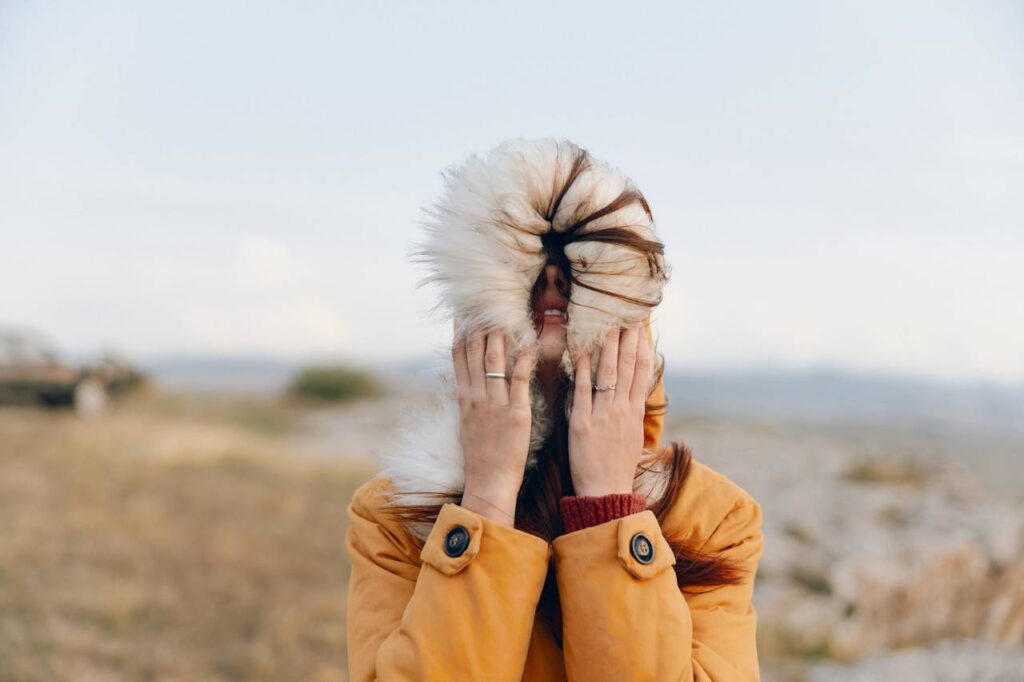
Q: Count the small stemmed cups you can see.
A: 0